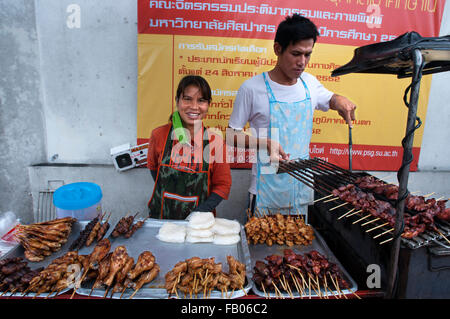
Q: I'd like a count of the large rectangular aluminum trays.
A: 3